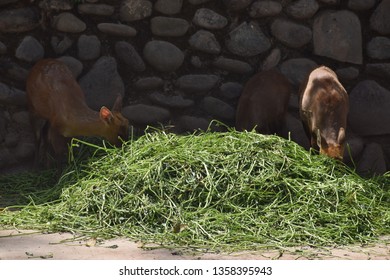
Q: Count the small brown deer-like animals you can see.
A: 3